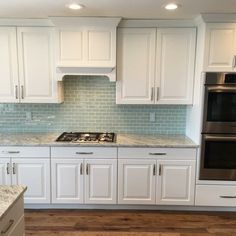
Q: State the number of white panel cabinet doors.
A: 11